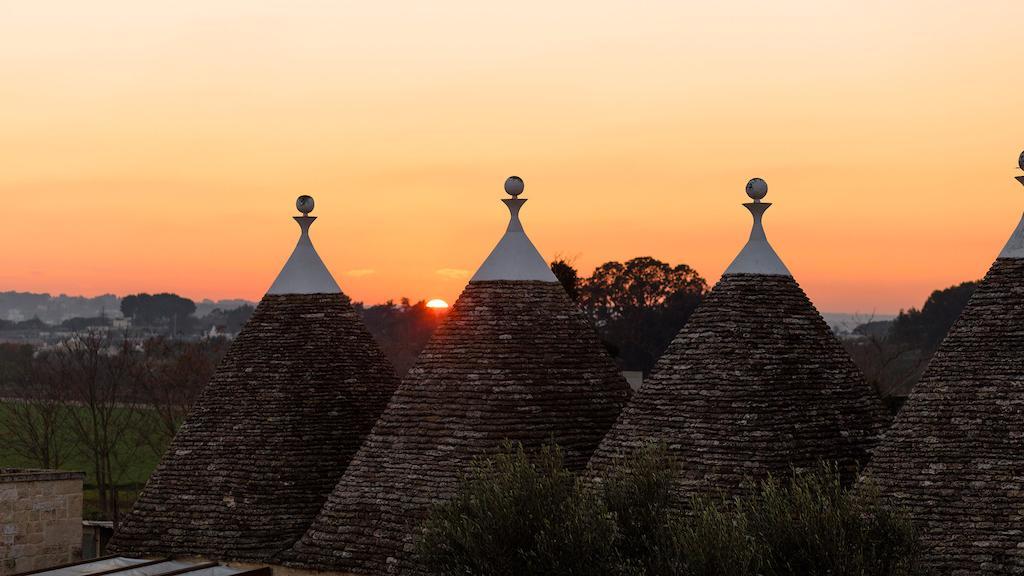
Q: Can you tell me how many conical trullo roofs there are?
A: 4